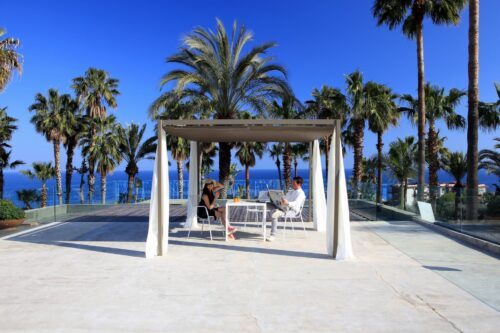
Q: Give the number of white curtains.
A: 4